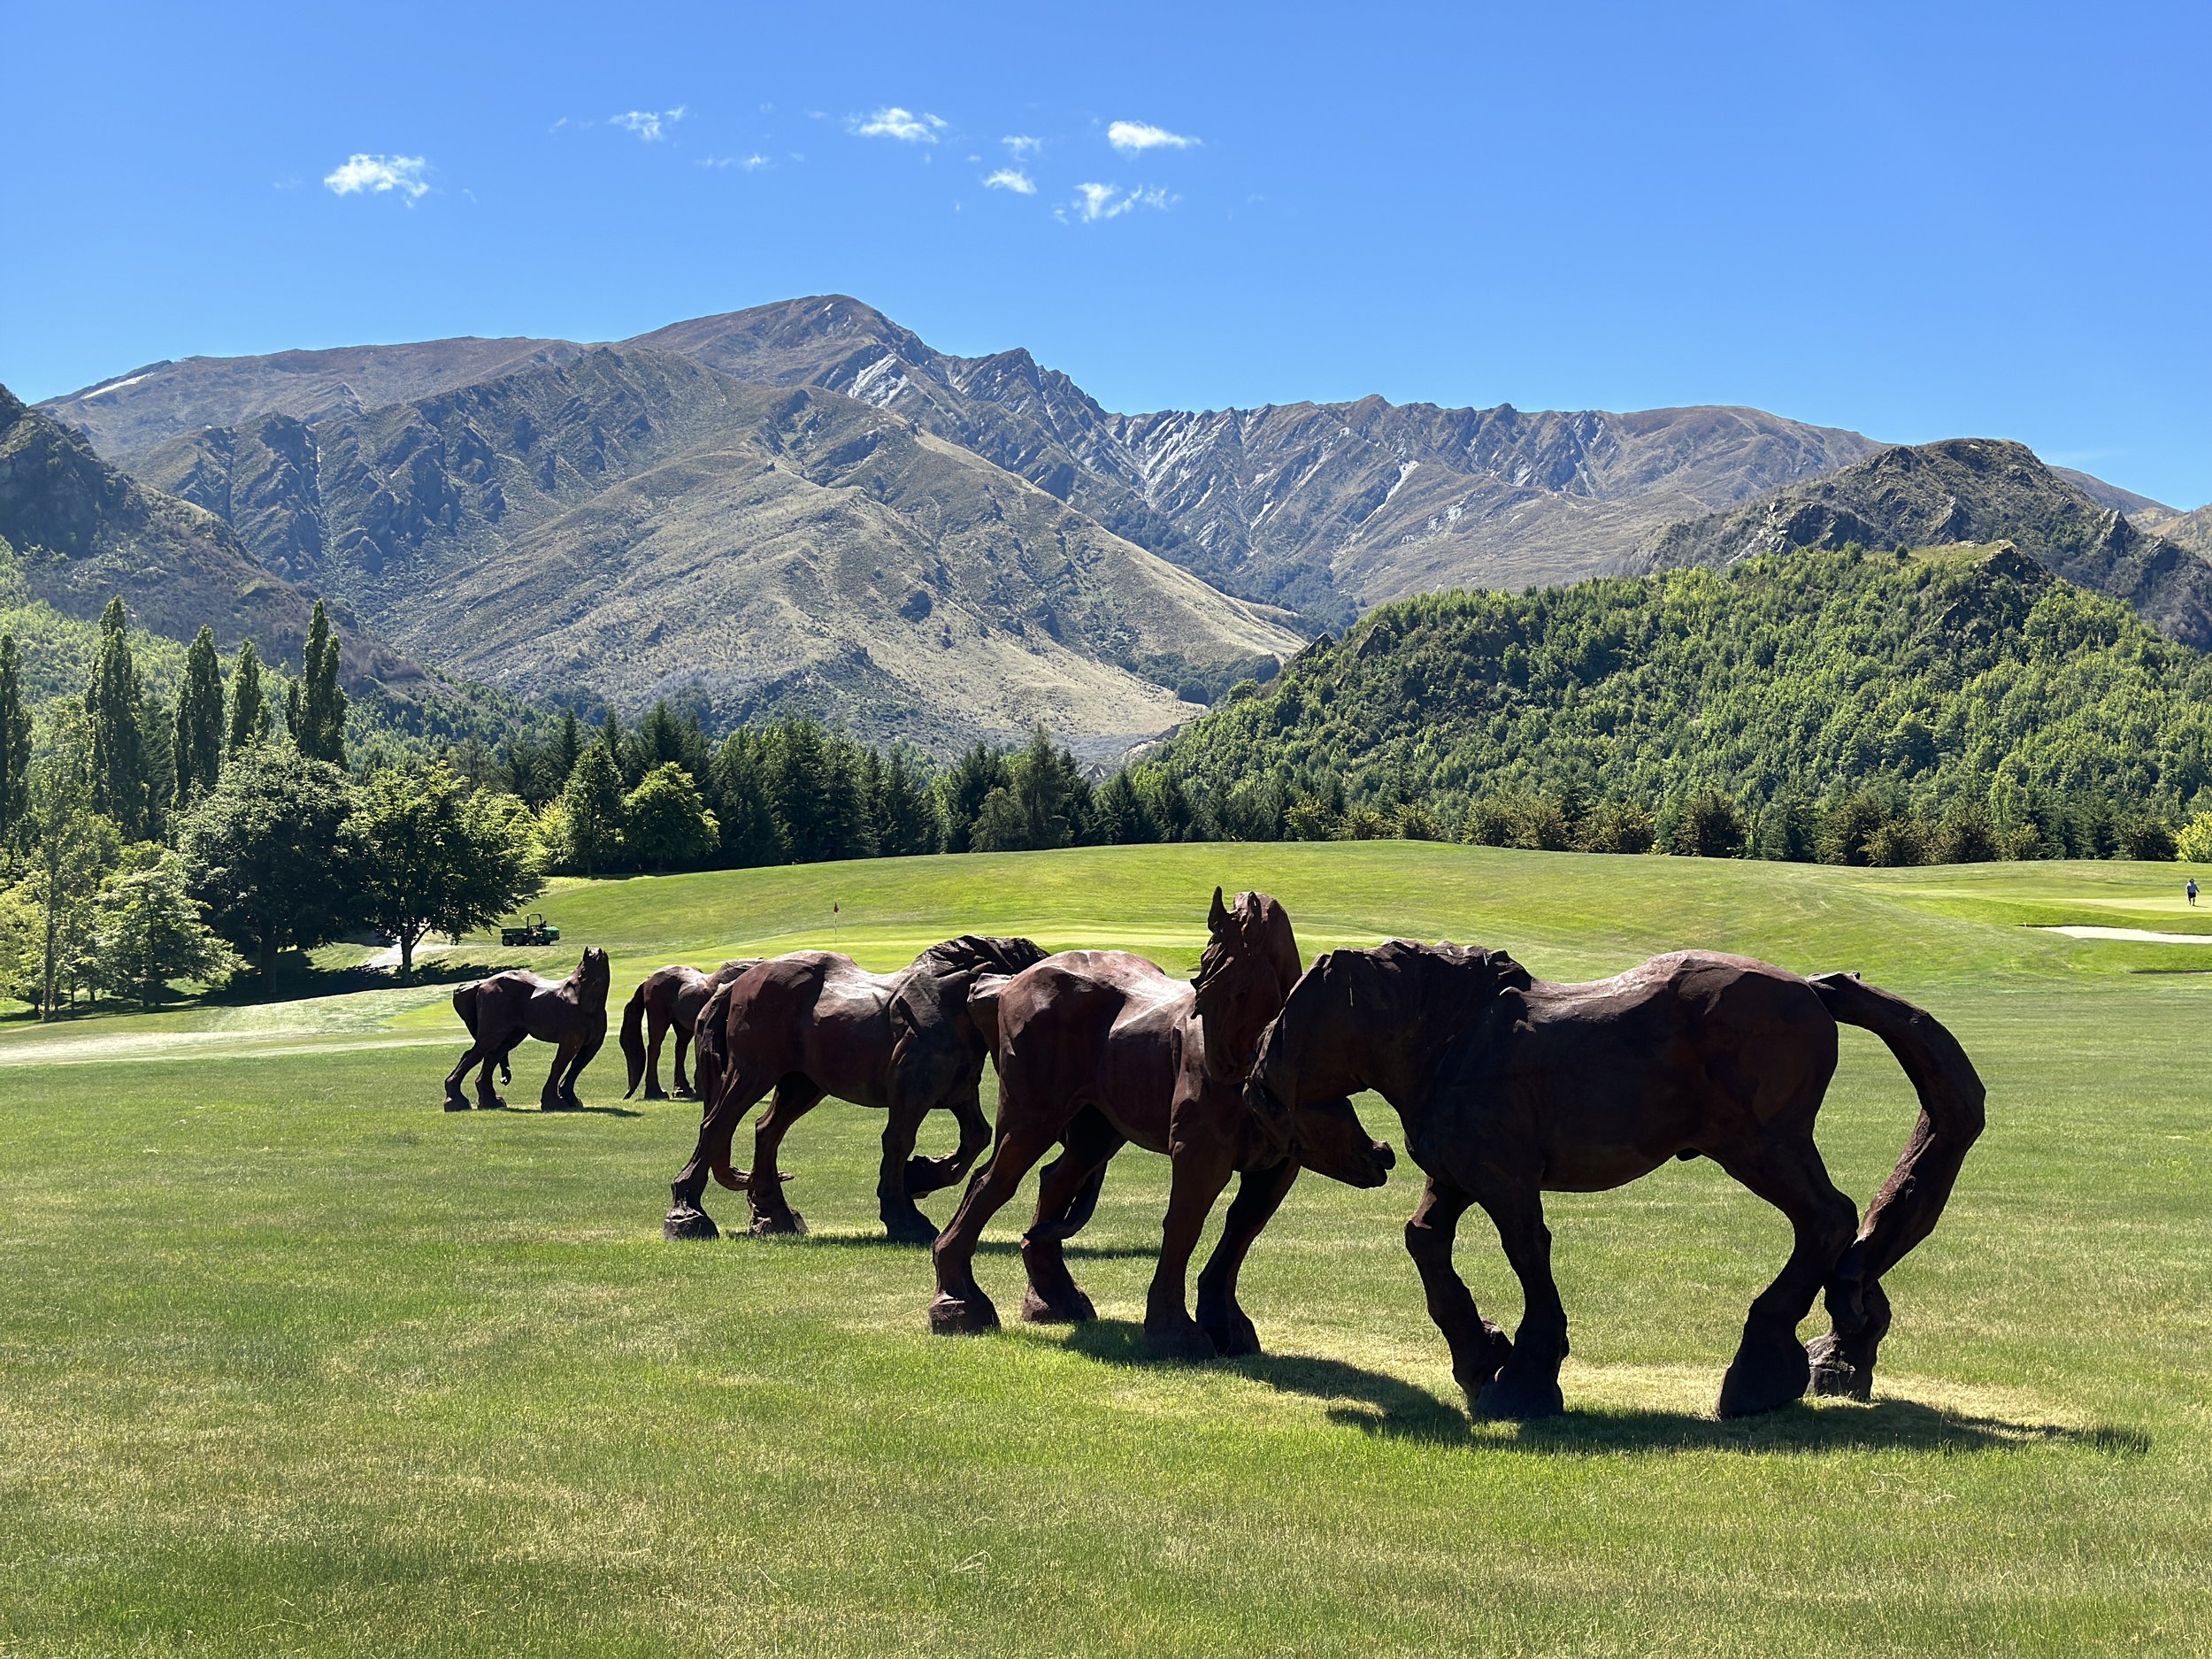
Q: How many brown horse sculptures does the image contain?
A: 5